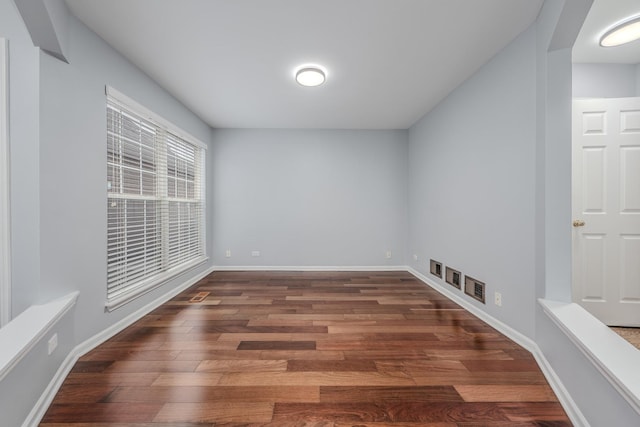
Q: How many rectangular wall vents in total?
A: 3